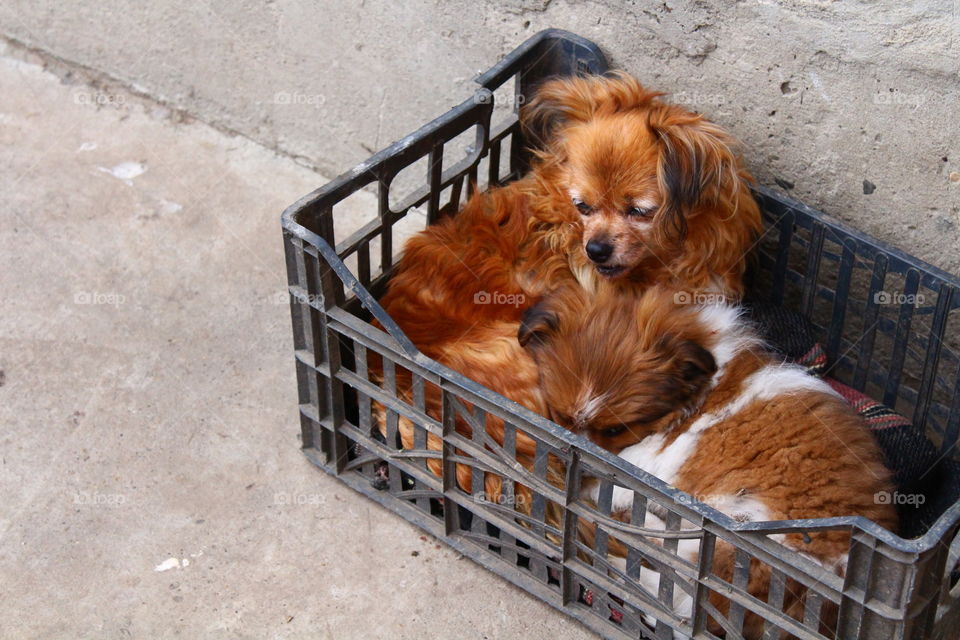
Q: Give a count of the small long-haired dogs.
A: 2